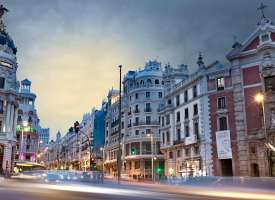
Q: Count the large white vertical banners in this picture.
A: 1